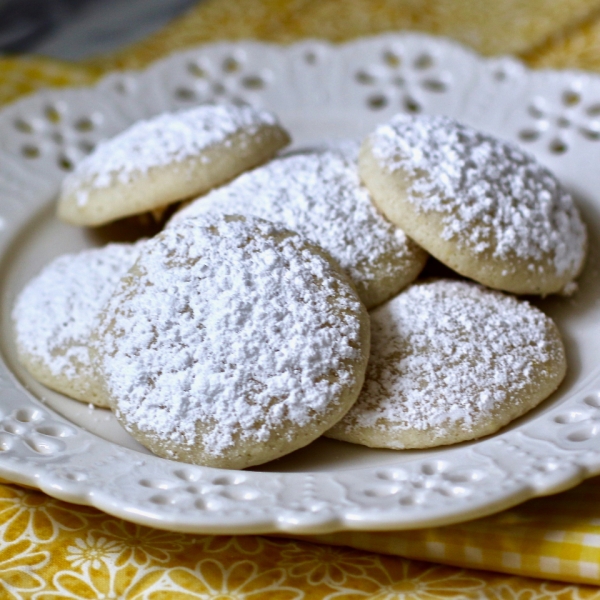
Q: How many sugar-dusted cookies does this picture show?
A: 6